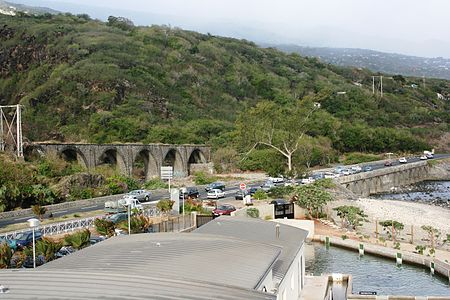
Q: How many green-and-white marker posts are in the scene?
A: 4